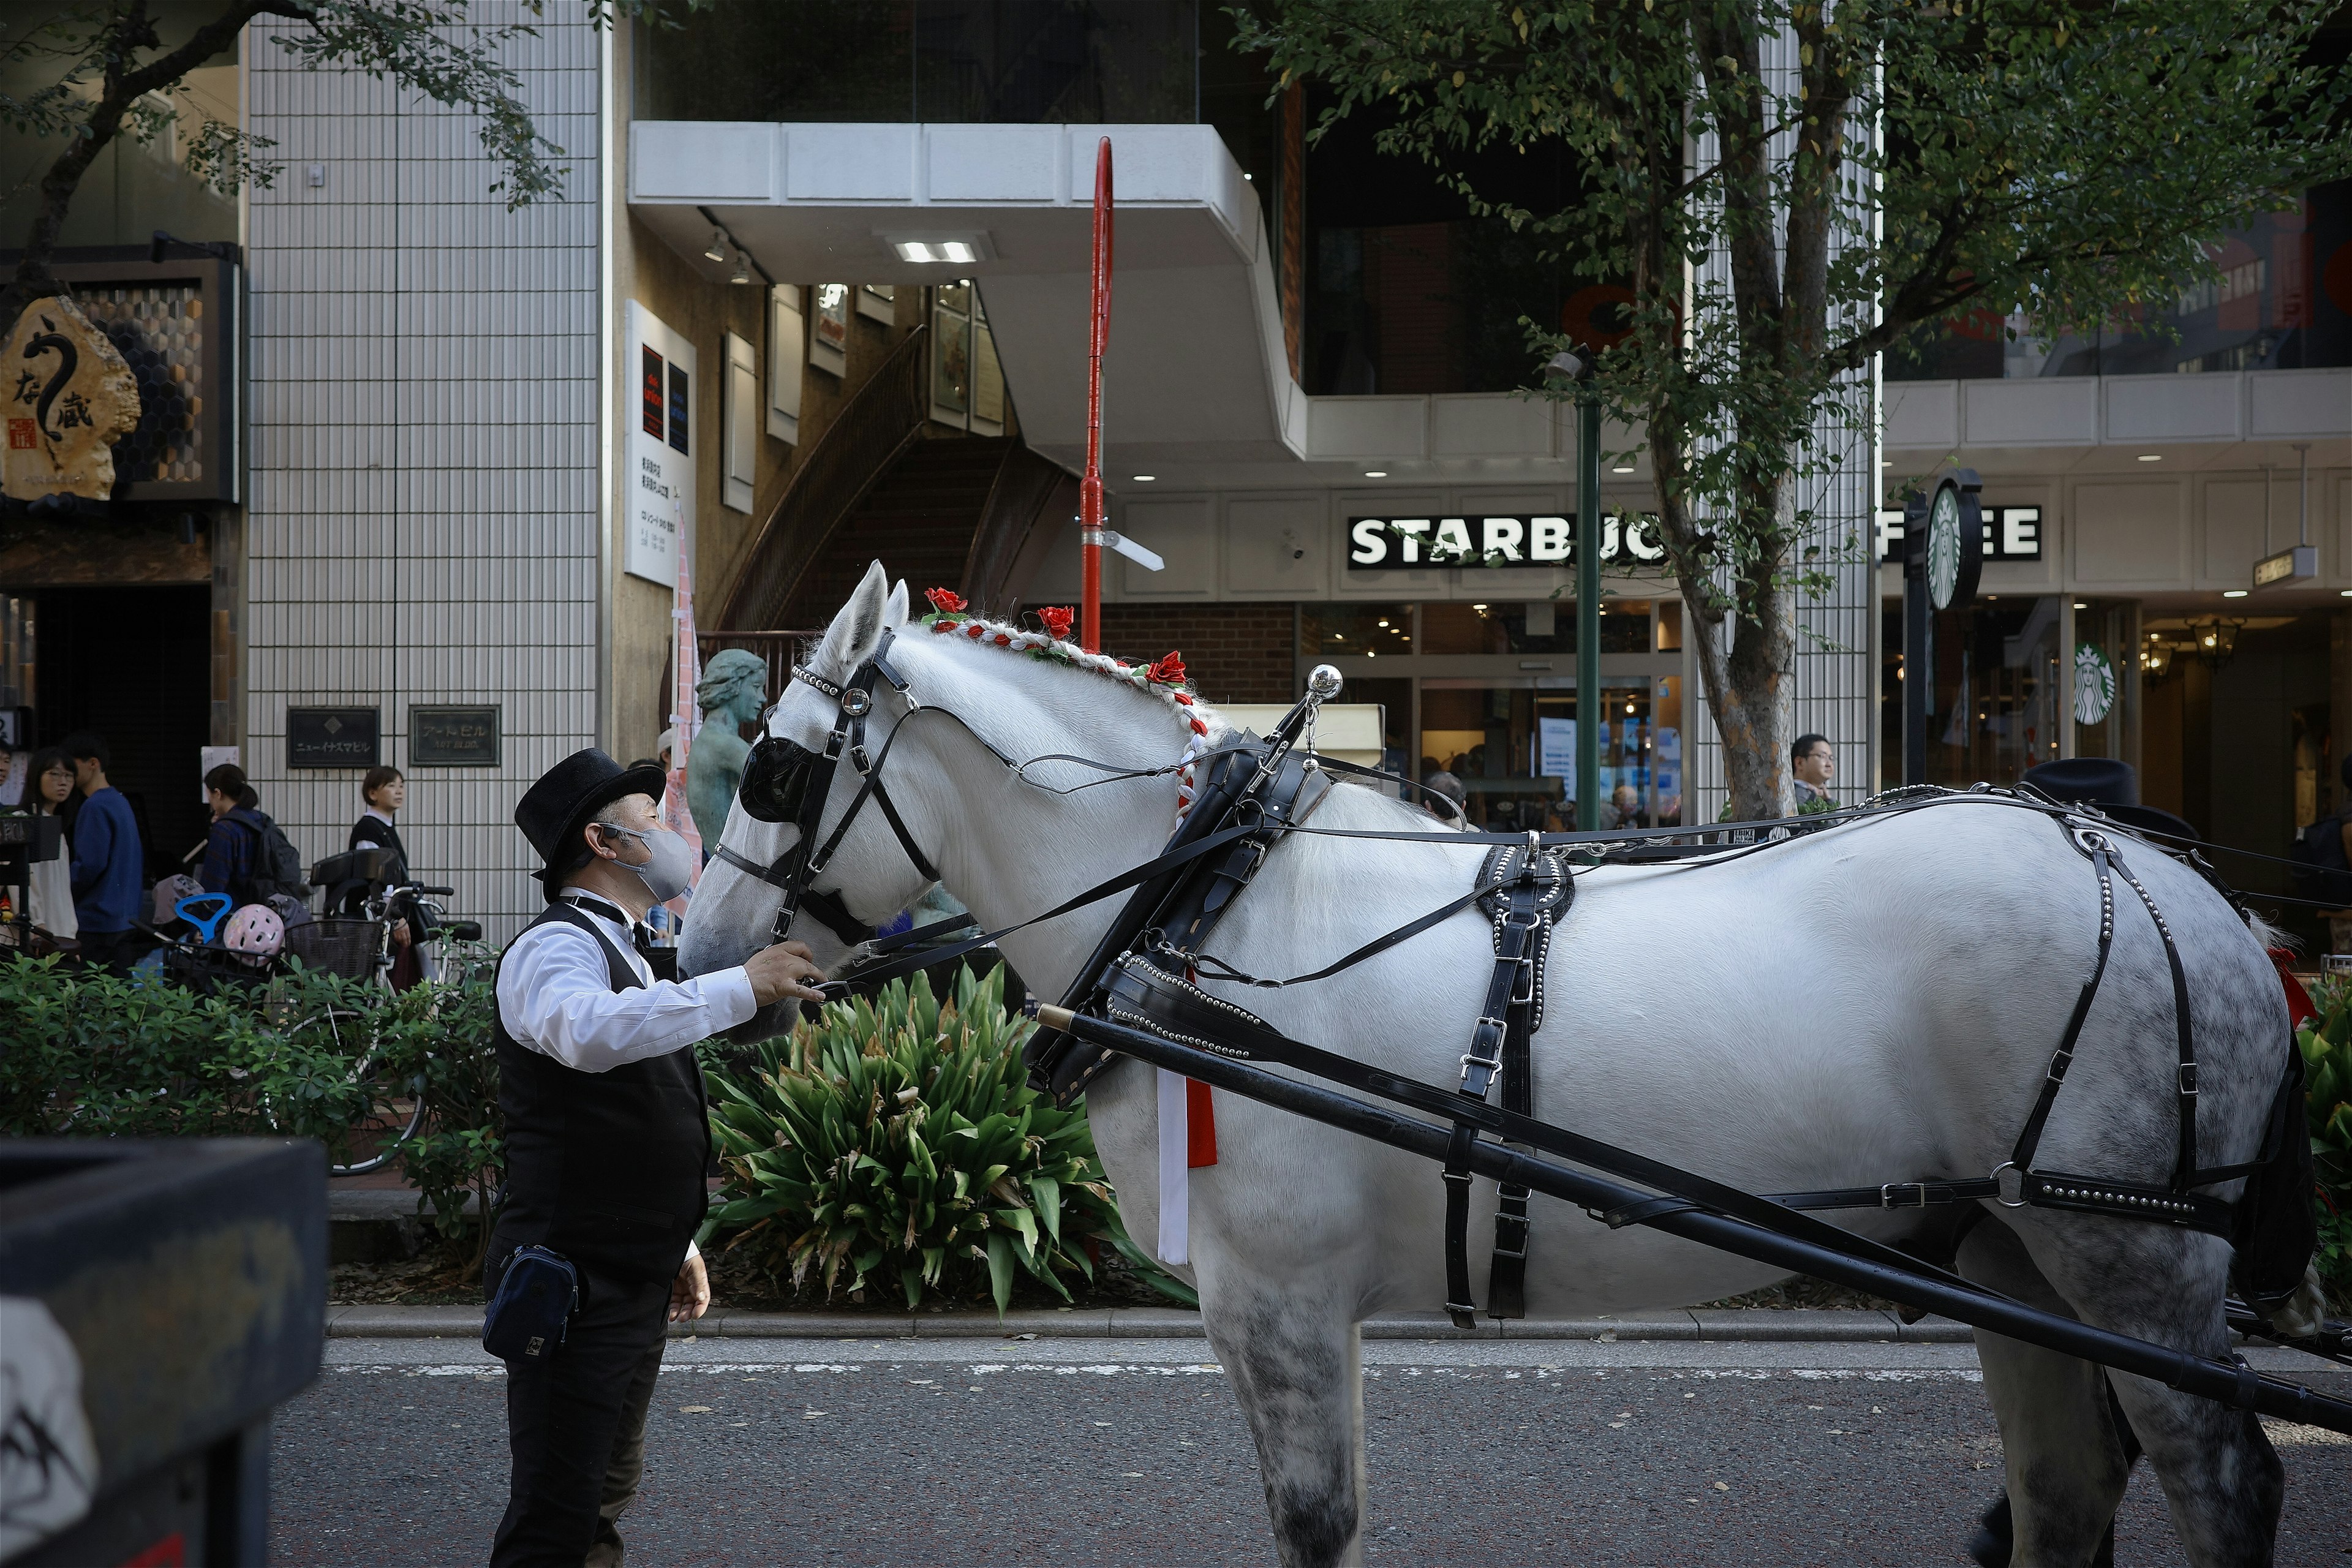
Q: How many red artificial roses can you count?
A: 3